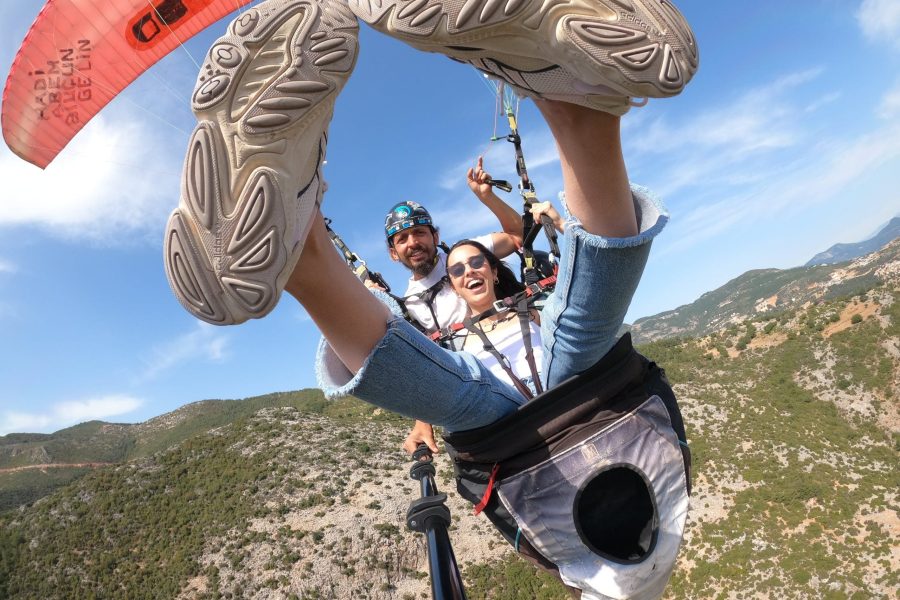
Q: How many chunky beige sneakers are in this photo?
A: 2